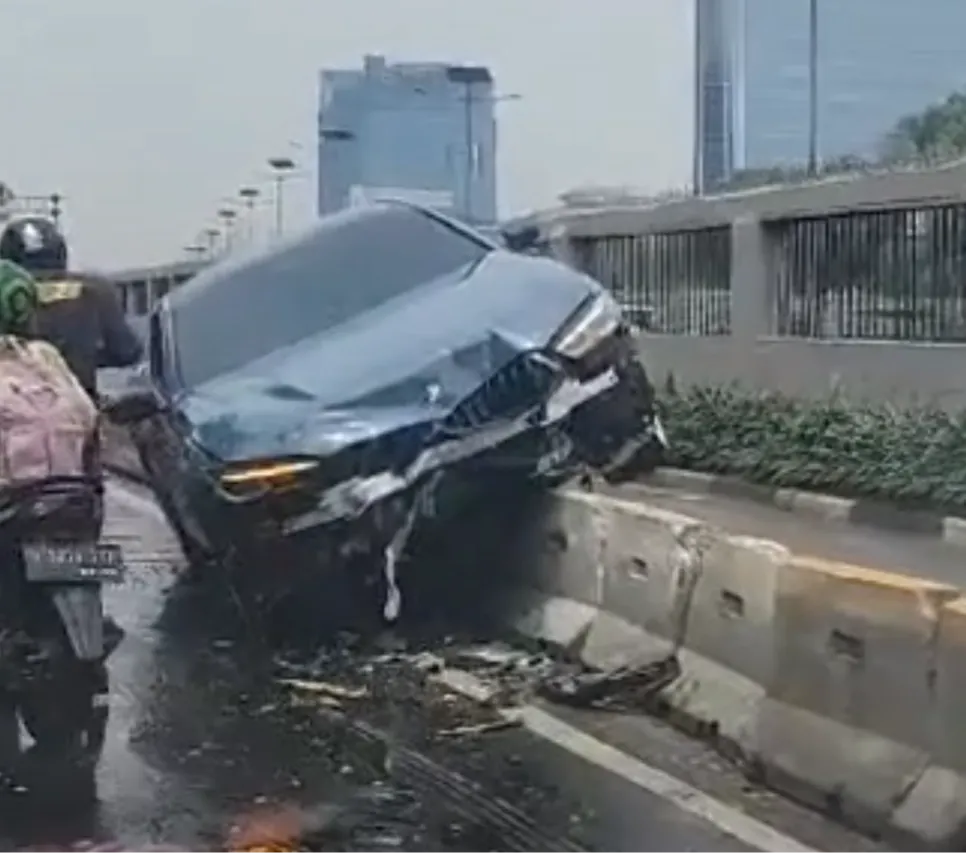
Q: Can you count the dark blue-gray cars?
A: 1